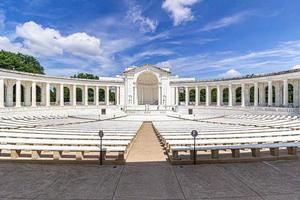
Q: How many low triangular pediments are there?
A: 1